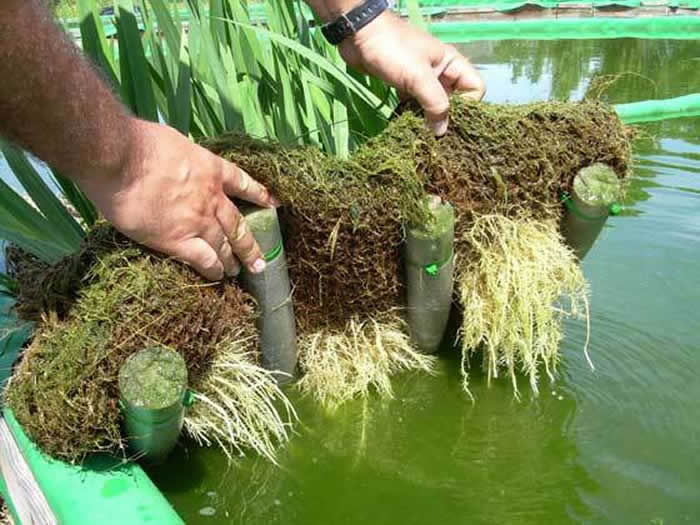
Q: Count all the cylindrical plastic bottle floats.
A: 4